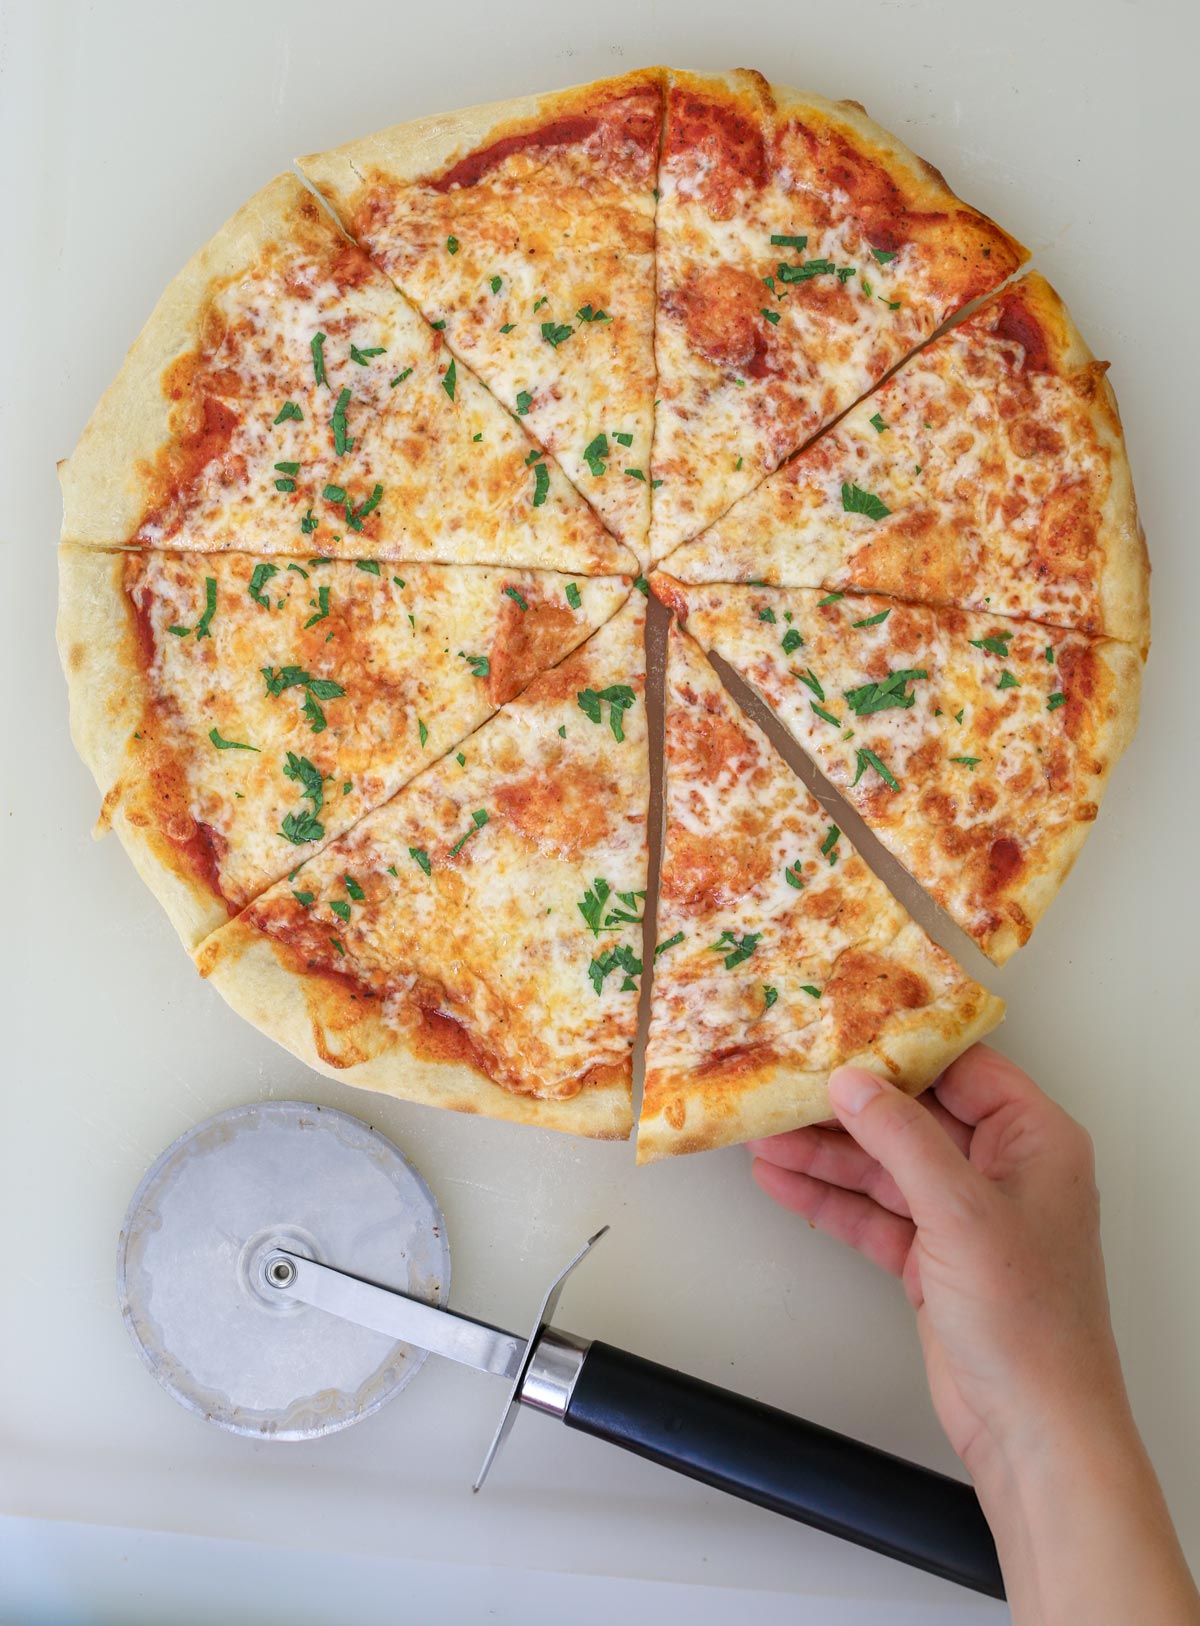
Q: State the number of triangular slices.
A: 8